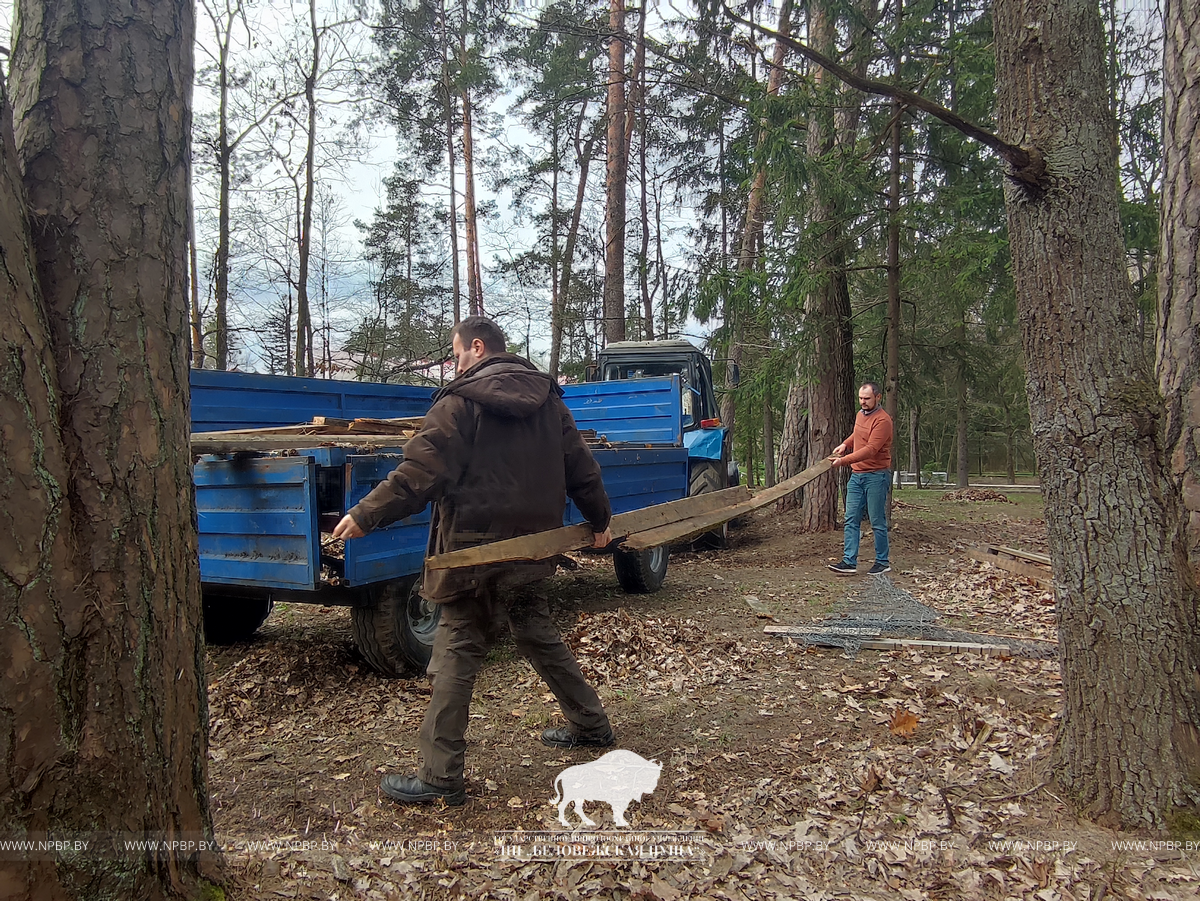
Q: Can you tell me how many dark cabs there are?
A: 1